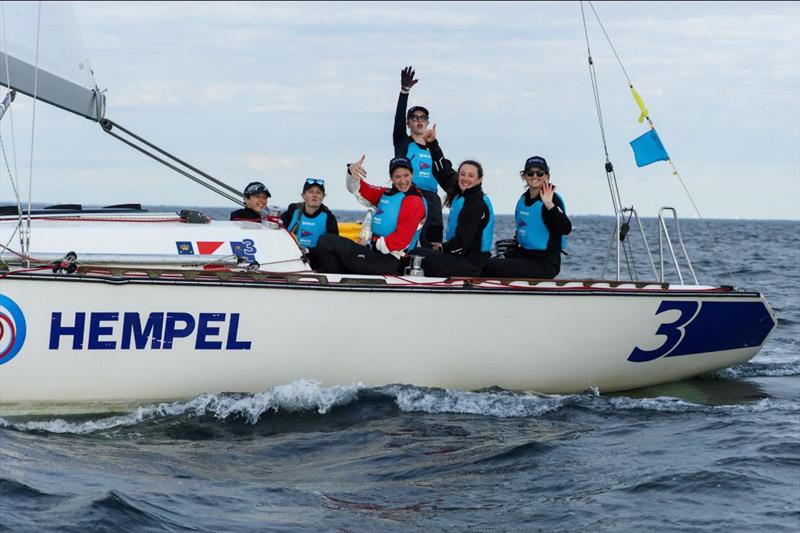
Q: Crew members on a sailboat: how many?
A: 6